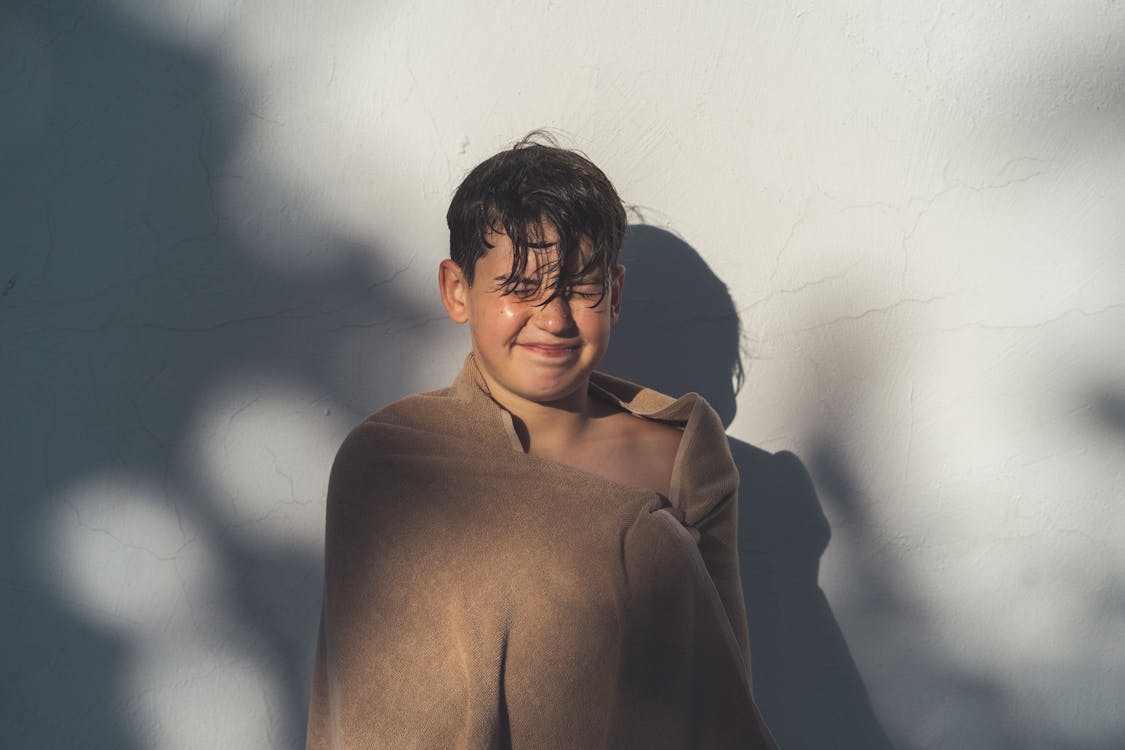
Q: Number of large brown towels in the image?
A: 1